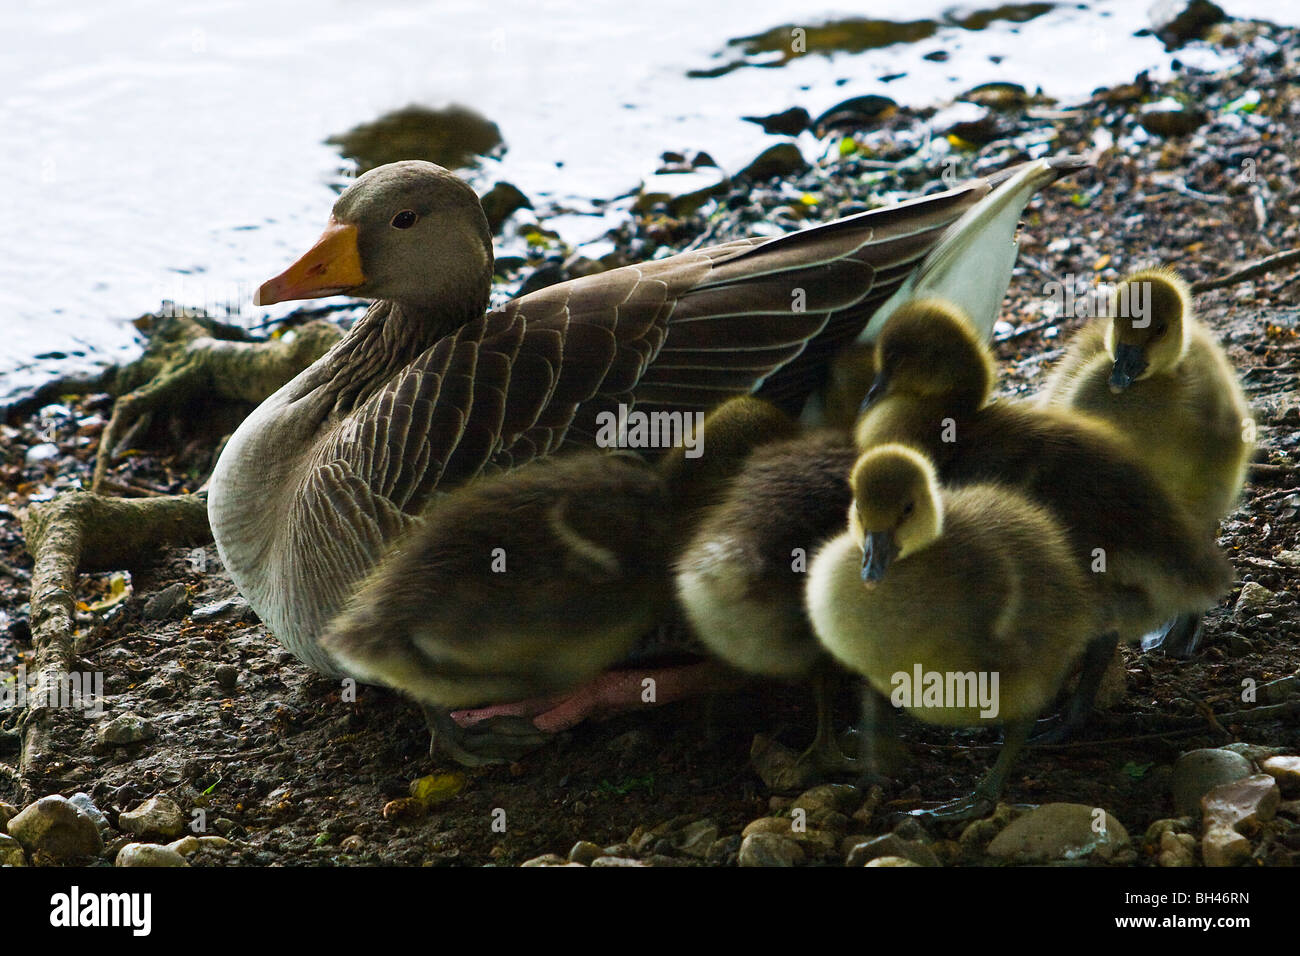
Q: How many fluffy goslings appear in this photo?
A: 5